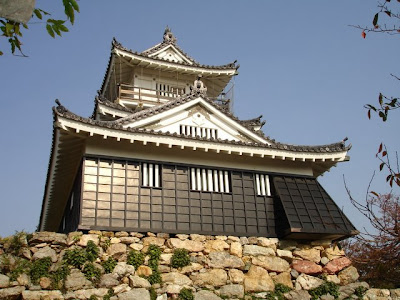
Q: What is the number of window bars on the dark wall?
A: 13